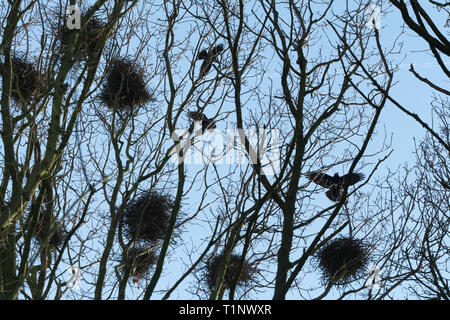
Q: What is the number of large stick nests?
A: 8